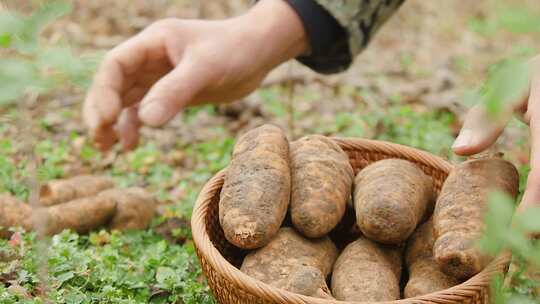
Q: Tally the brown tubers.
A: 11